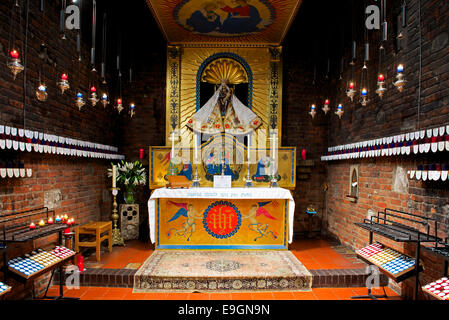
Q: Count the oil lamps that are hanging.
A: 15